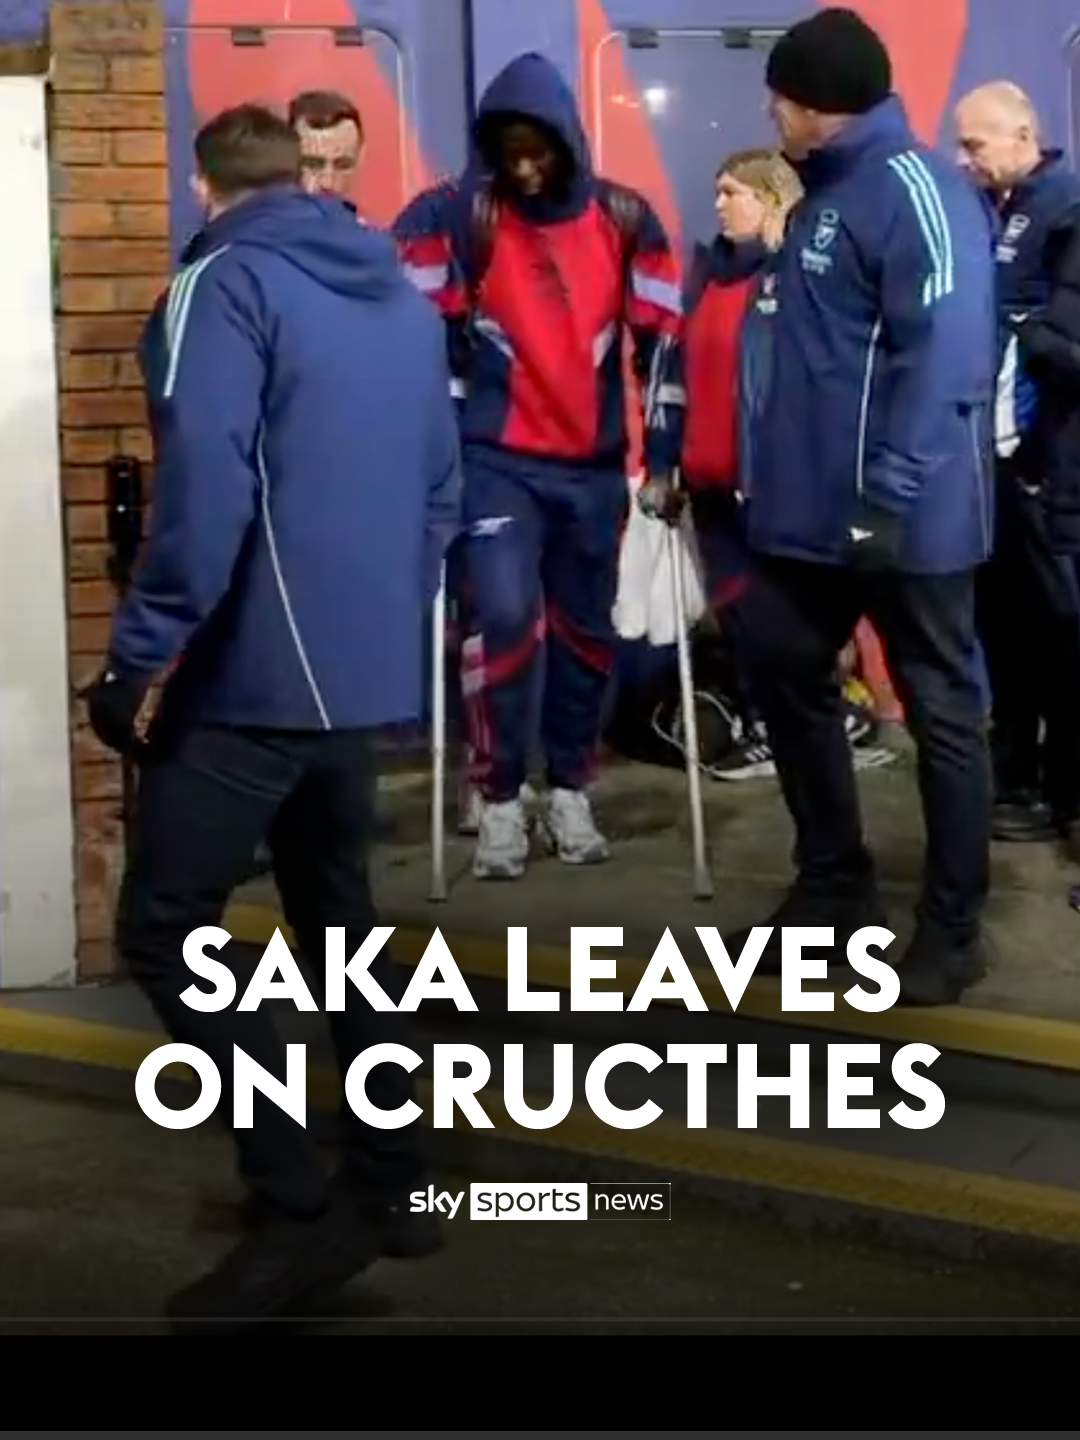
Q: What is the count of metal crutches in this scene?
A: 2